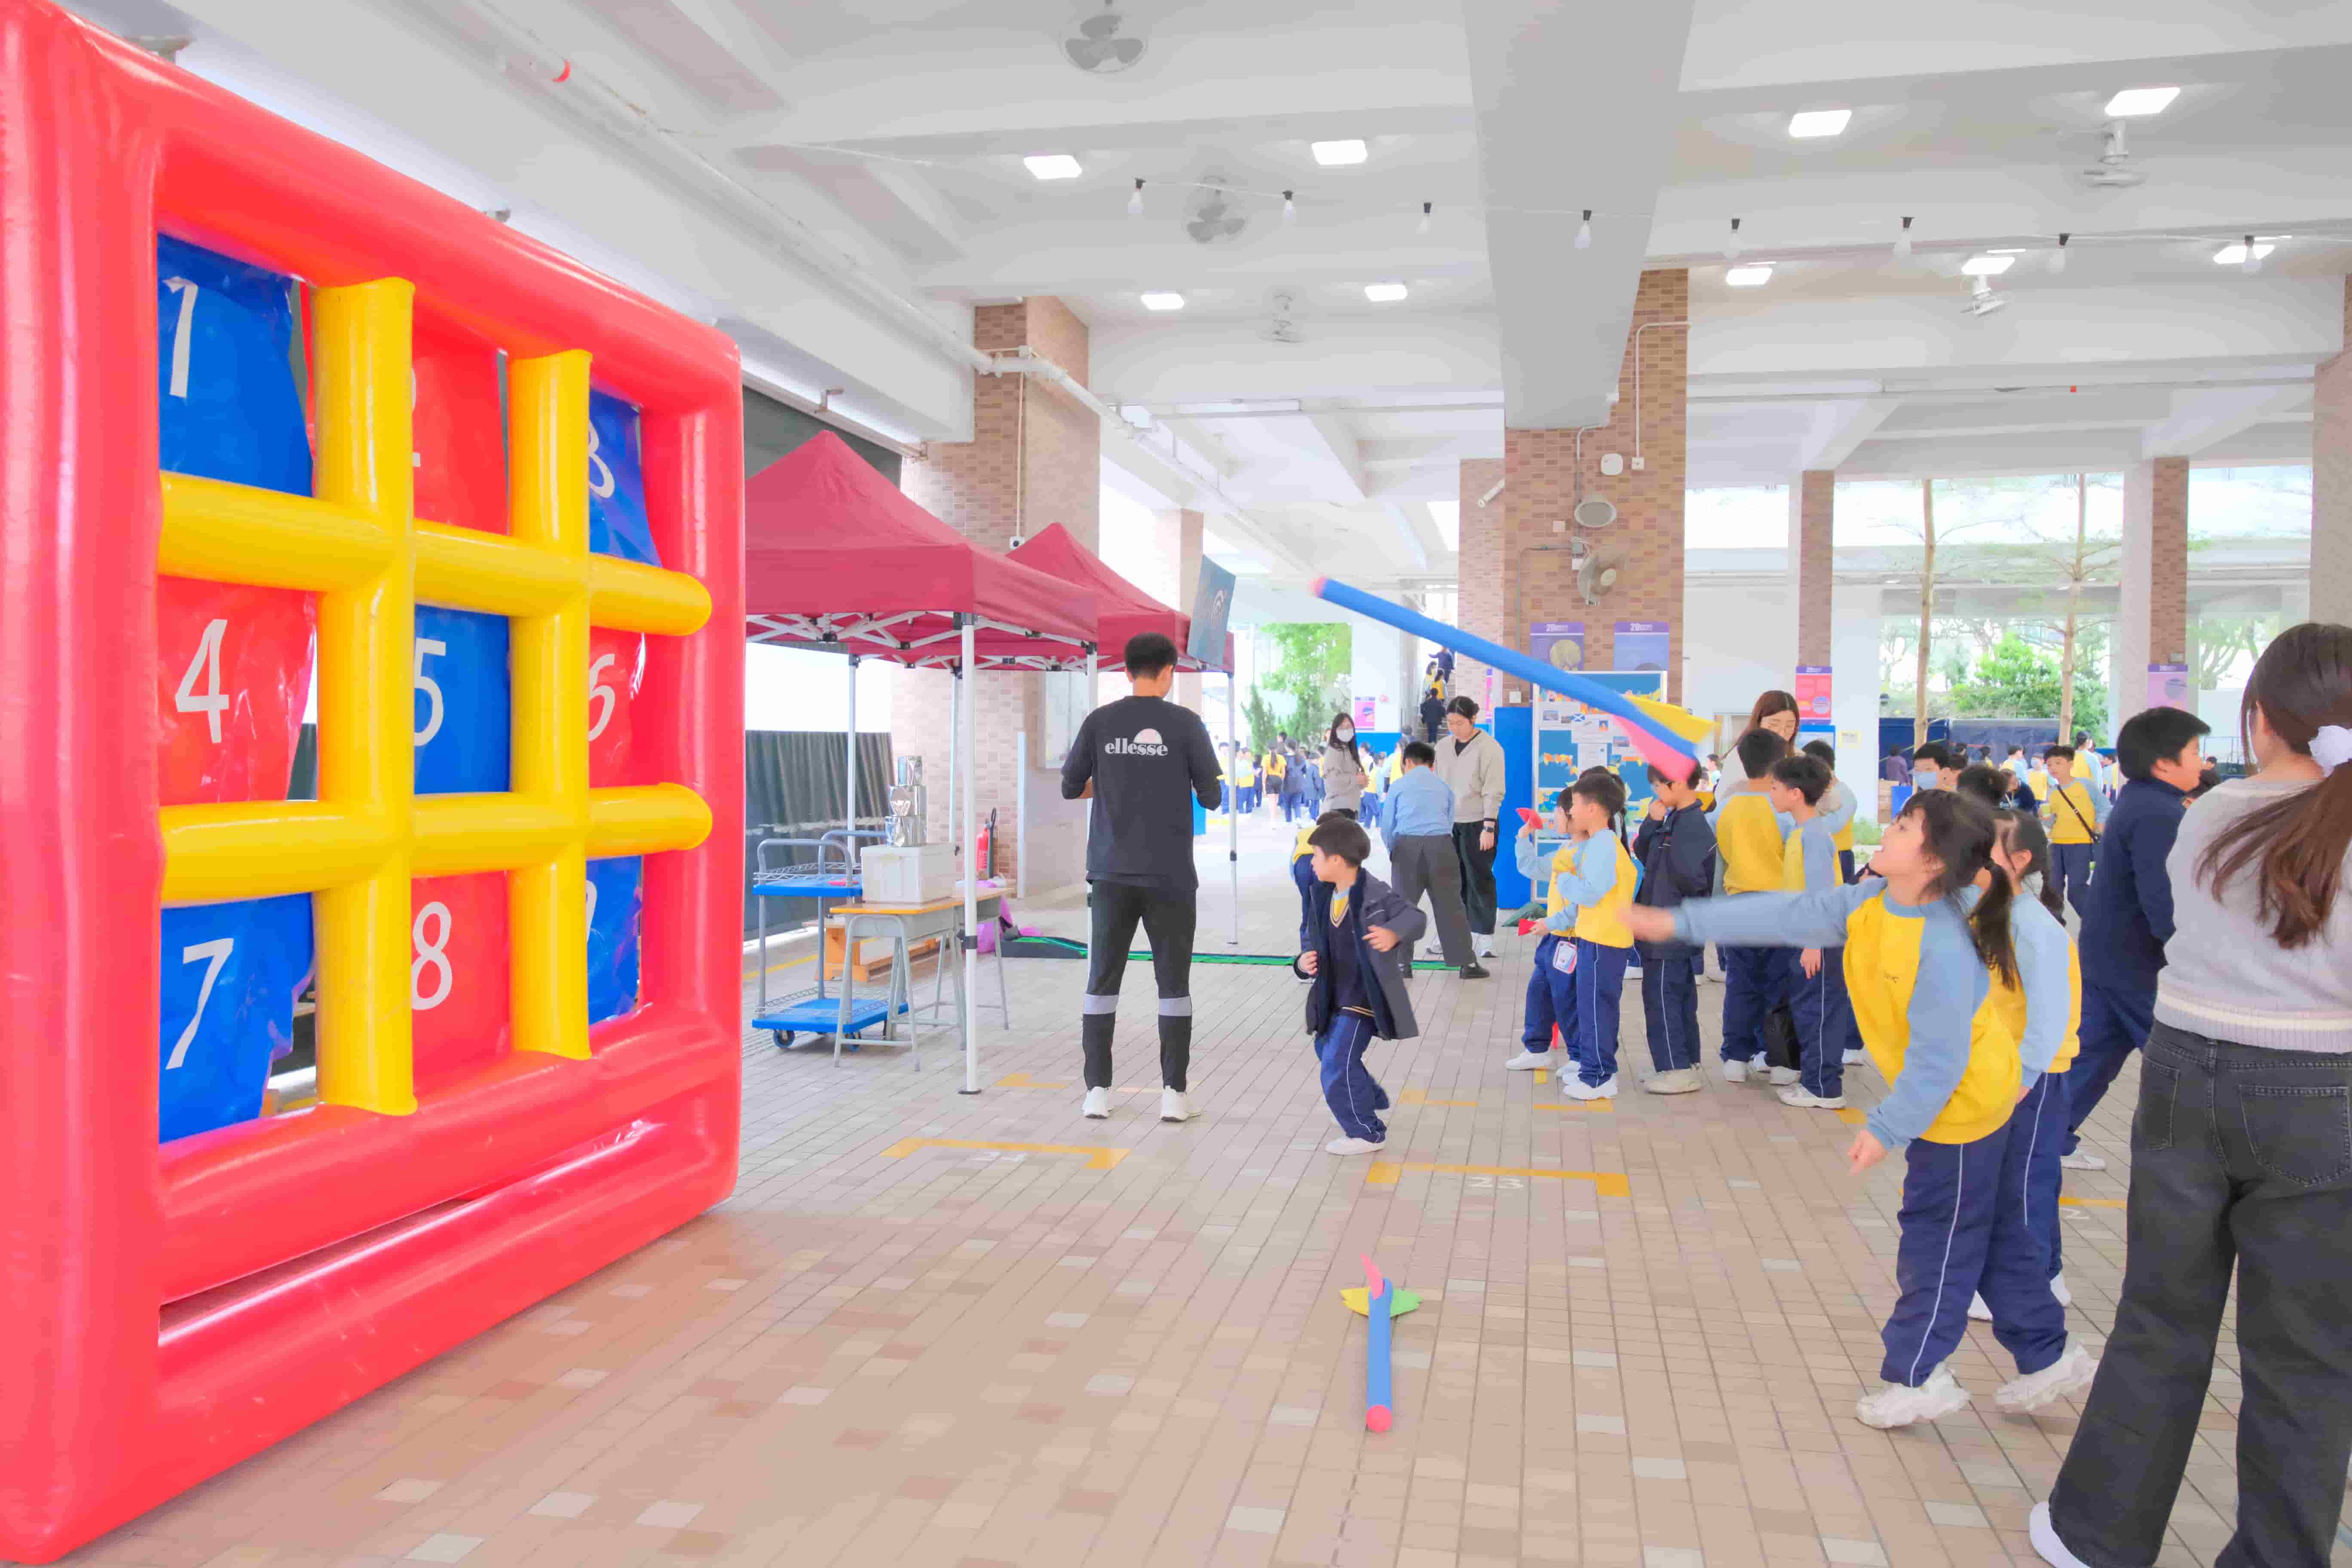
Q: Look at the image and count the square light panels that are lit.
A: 9